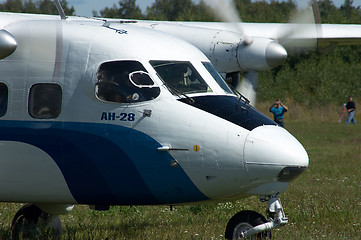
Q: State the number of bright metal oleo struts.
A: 1